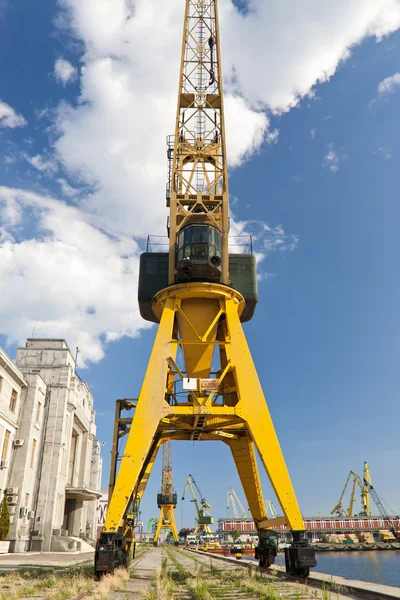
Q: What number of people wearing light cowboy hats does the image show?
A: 0